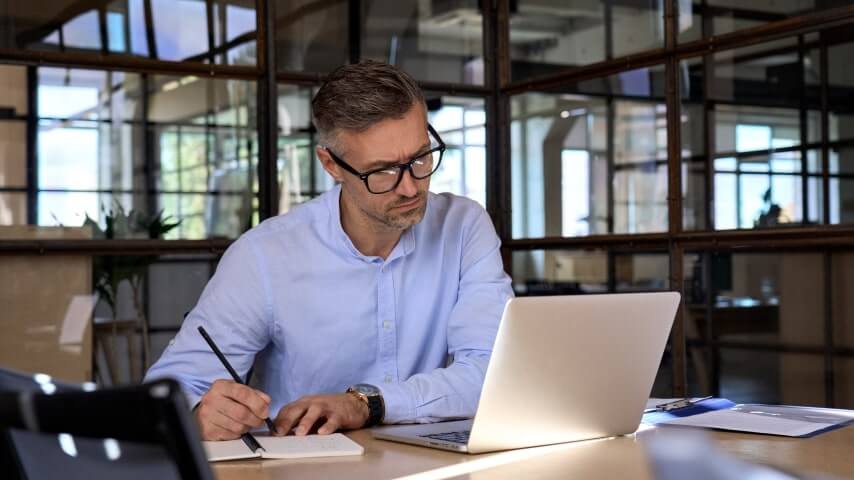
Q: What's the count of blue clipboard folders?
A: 1